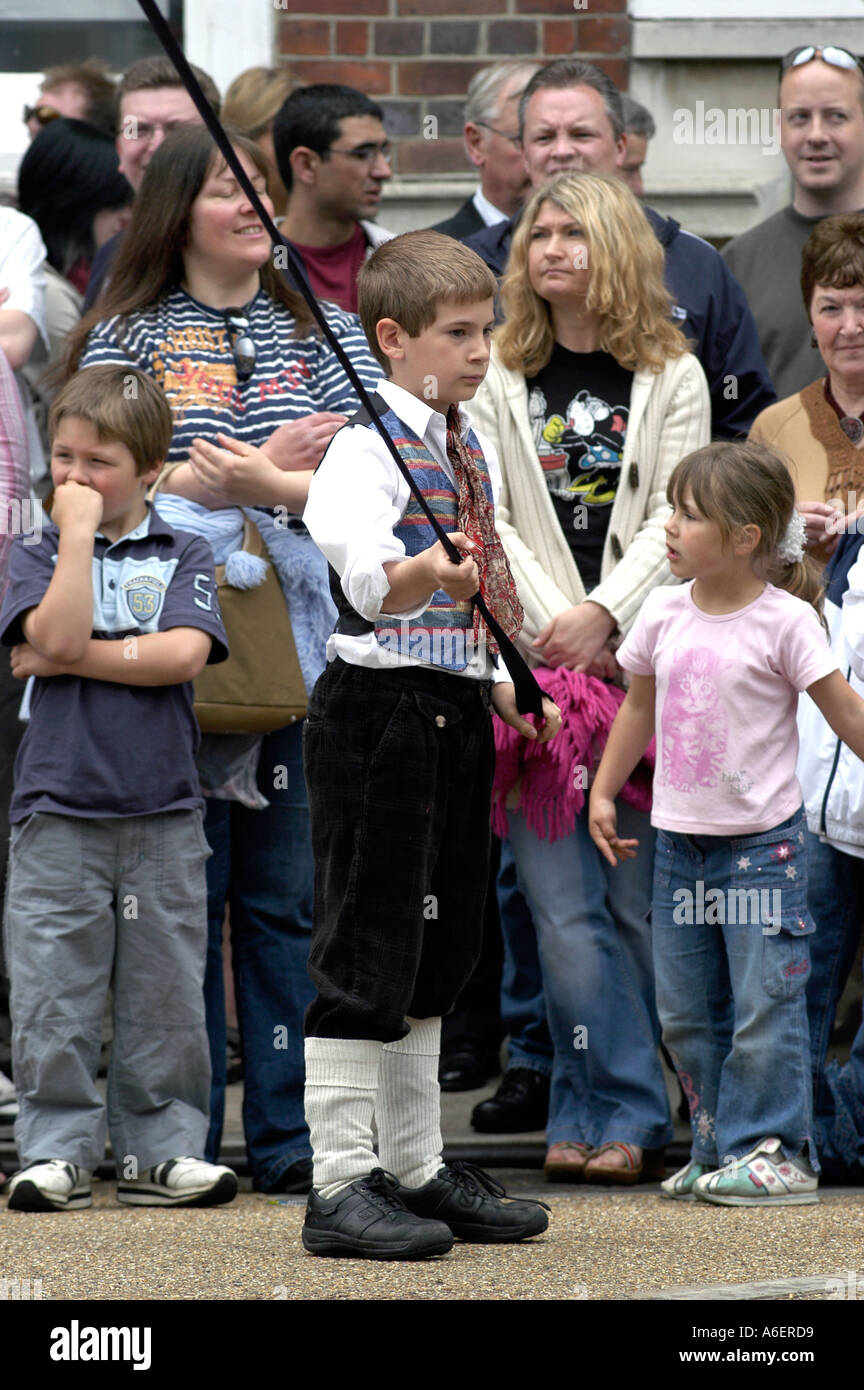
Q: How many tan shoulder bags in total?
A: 1